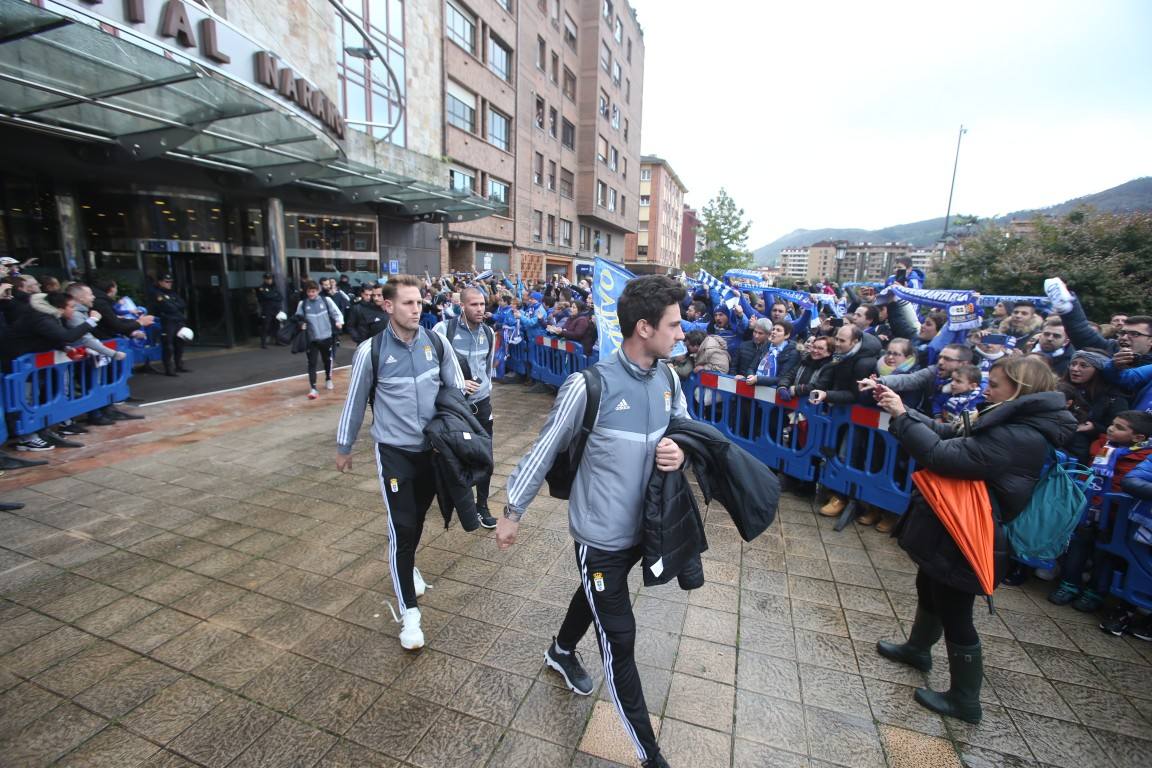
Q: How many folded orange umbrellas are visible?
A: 1